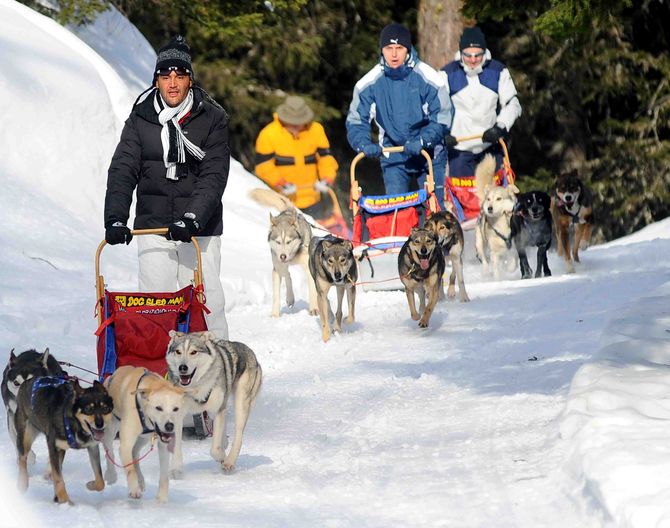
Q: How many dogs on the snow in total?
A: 11